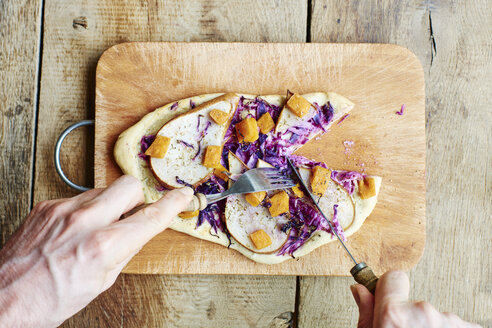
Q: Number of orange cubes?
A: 14